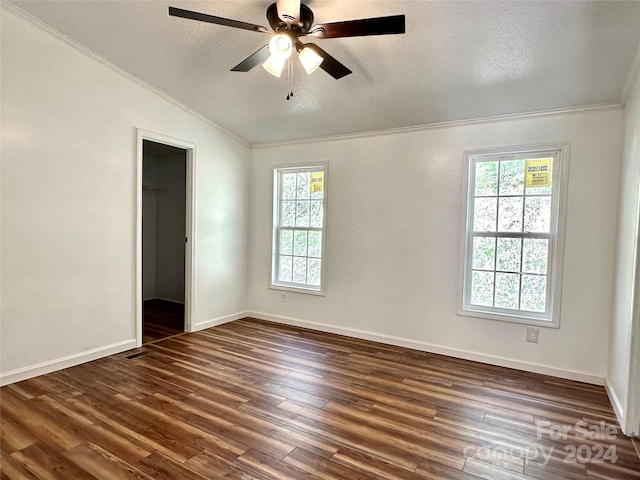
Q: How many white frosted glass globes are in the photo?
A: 3